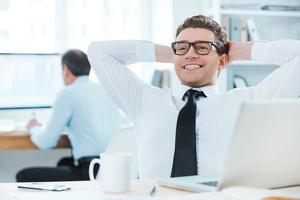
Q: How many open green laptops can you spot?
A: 0